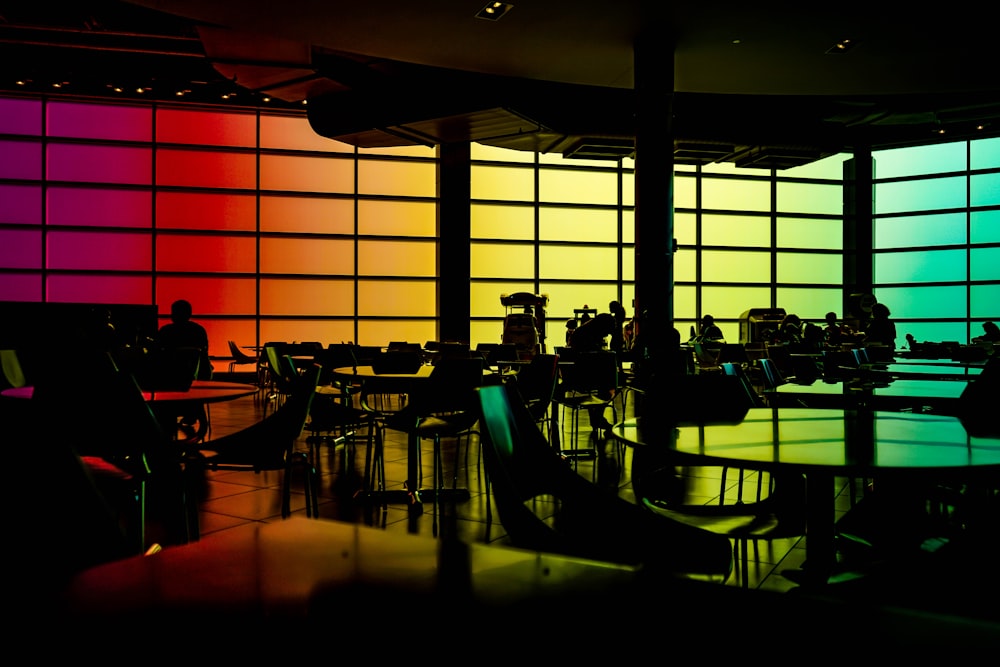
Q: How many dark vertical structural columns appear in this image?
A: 3